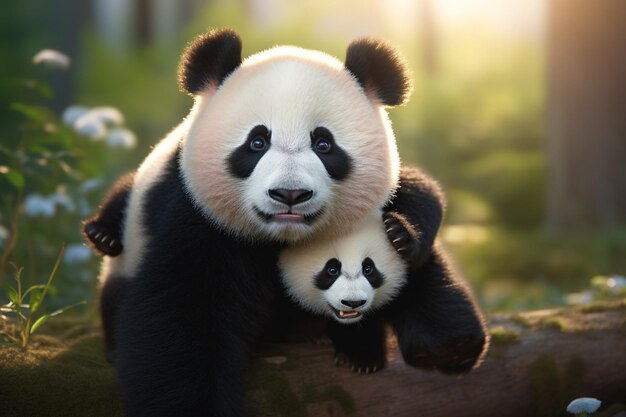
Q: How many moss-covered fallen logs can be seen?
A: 1